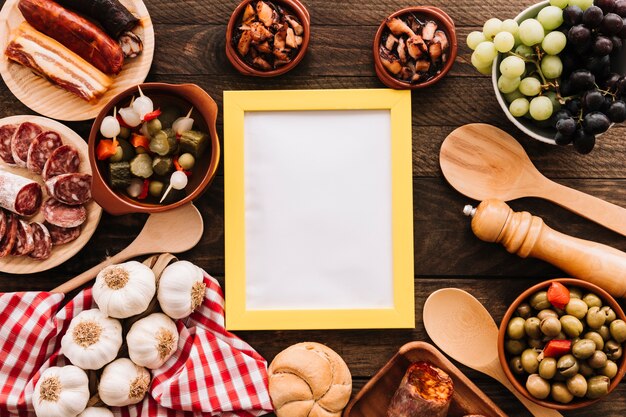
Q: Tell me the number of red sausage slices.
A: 11